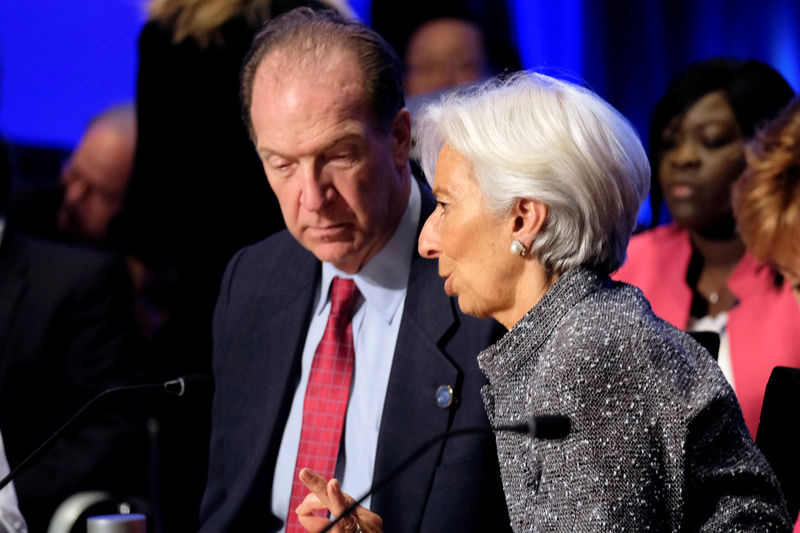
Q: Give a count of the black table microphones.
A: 2